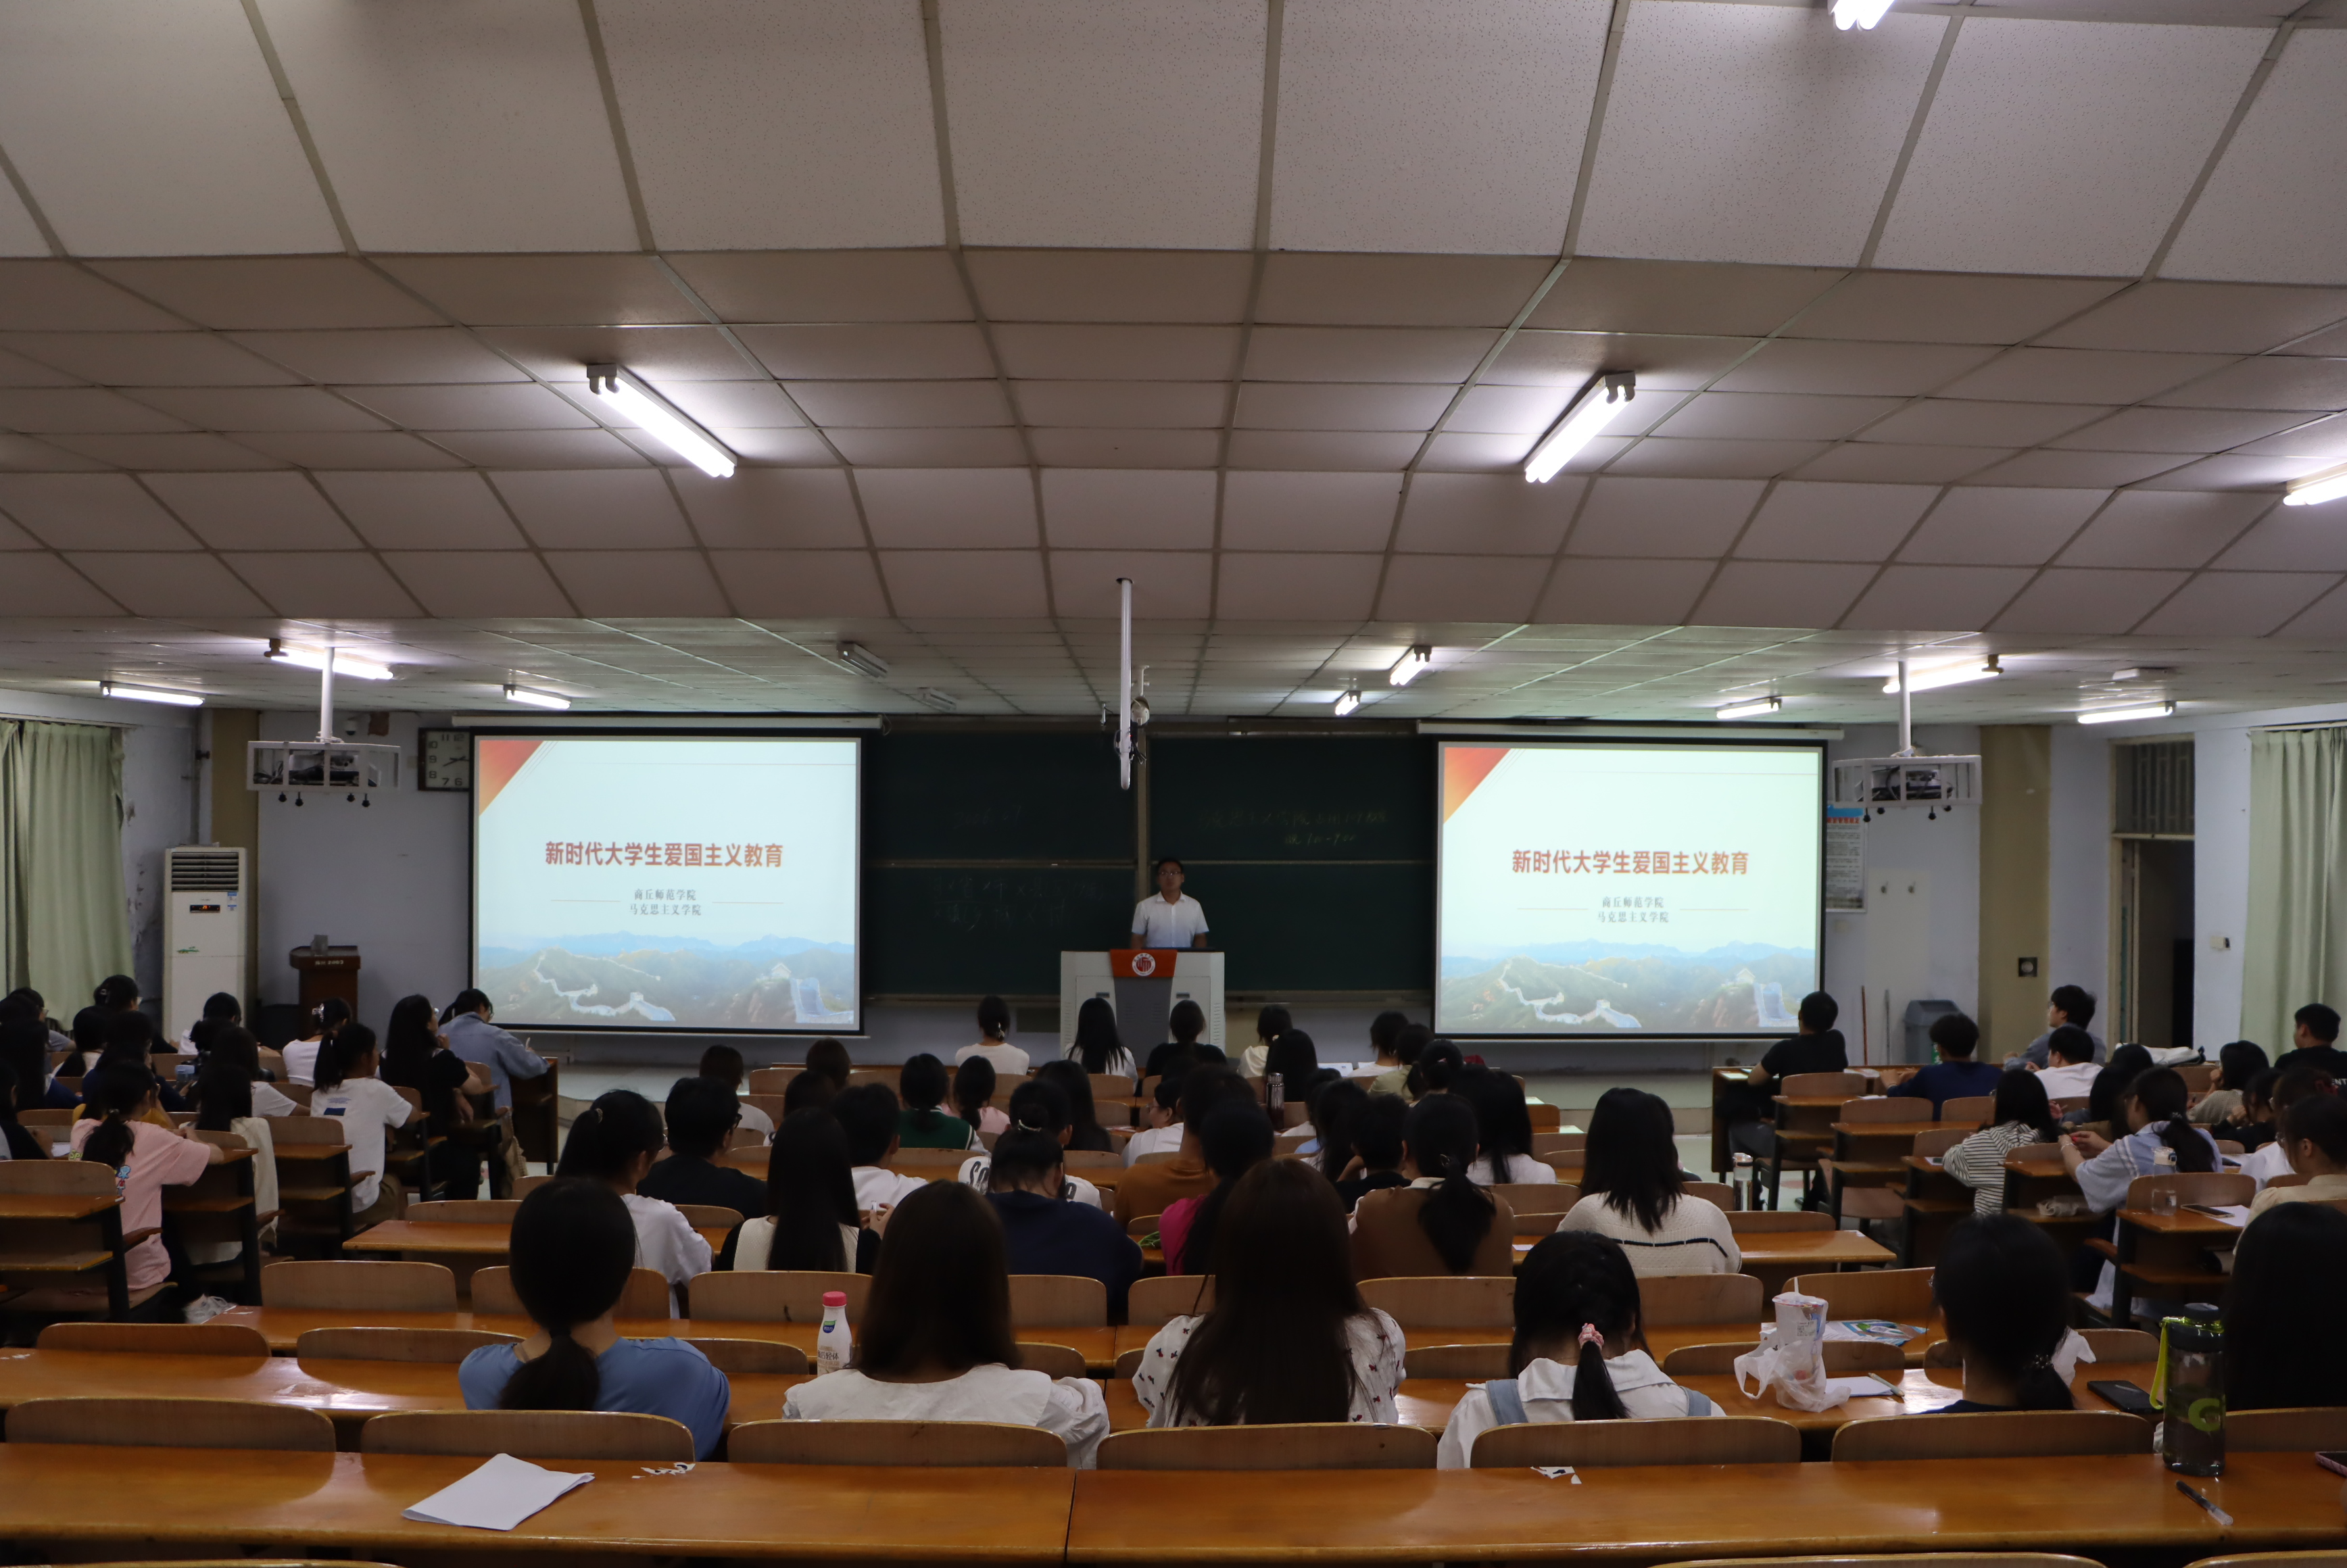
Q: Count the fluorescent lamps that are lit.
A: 12